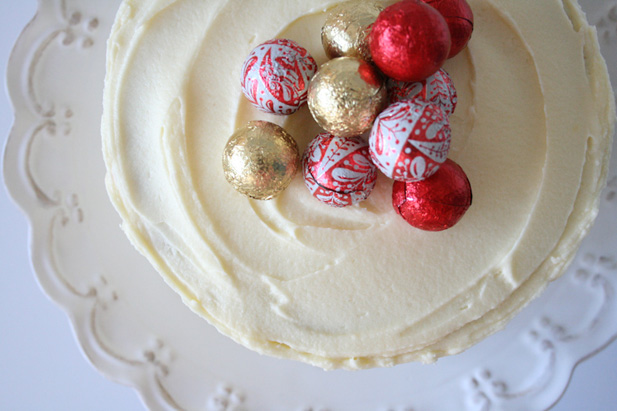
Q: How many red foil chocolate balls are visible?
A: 3